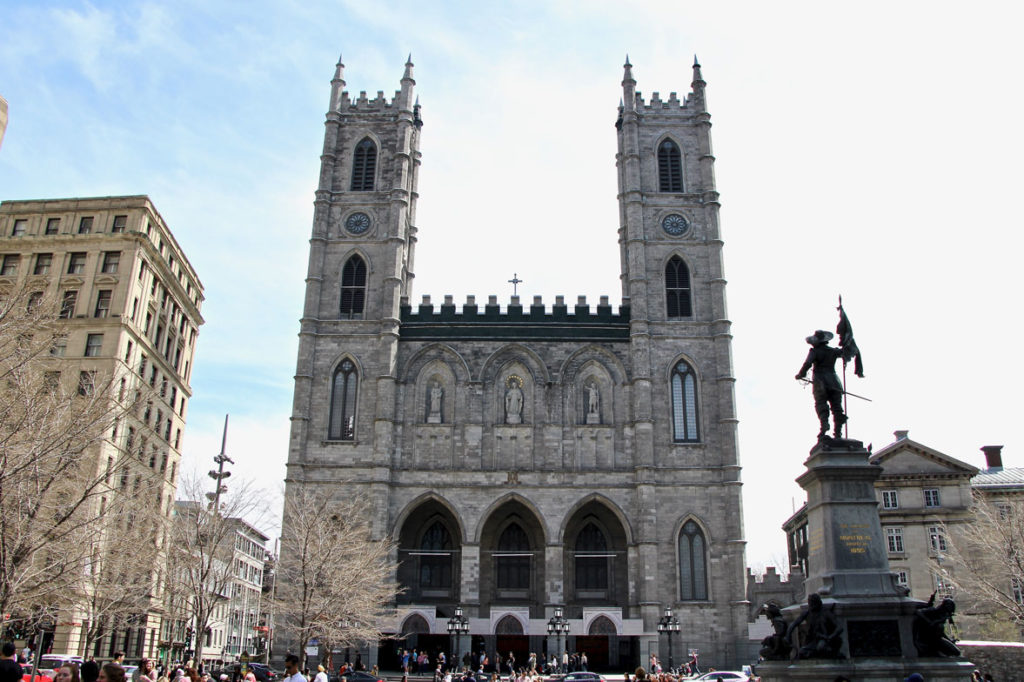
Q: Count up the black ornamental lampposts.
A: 3